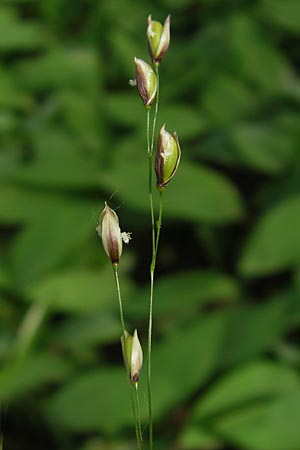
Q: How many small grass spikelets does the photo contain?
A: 5